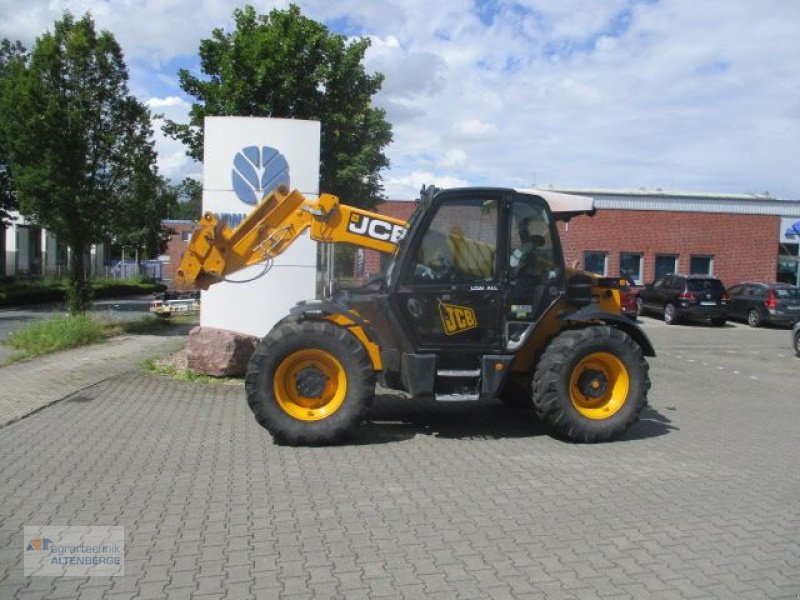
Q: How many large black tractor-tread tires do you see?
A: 2